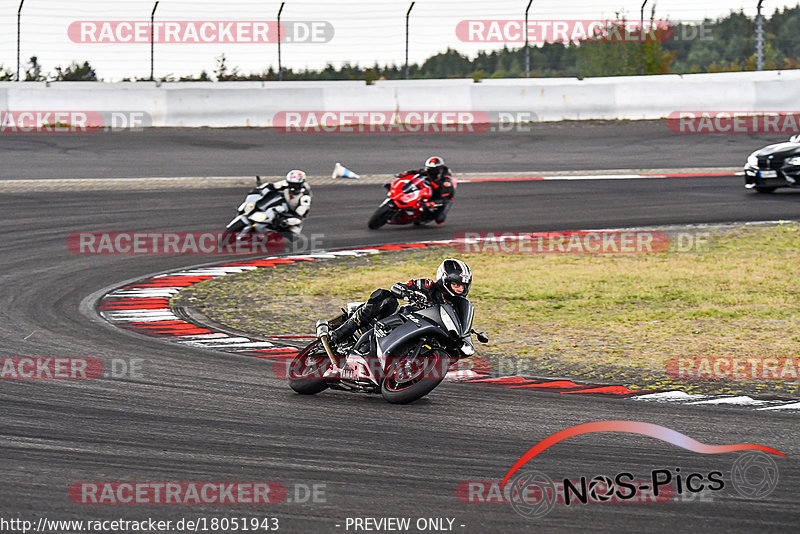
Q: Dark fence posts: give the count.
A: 7